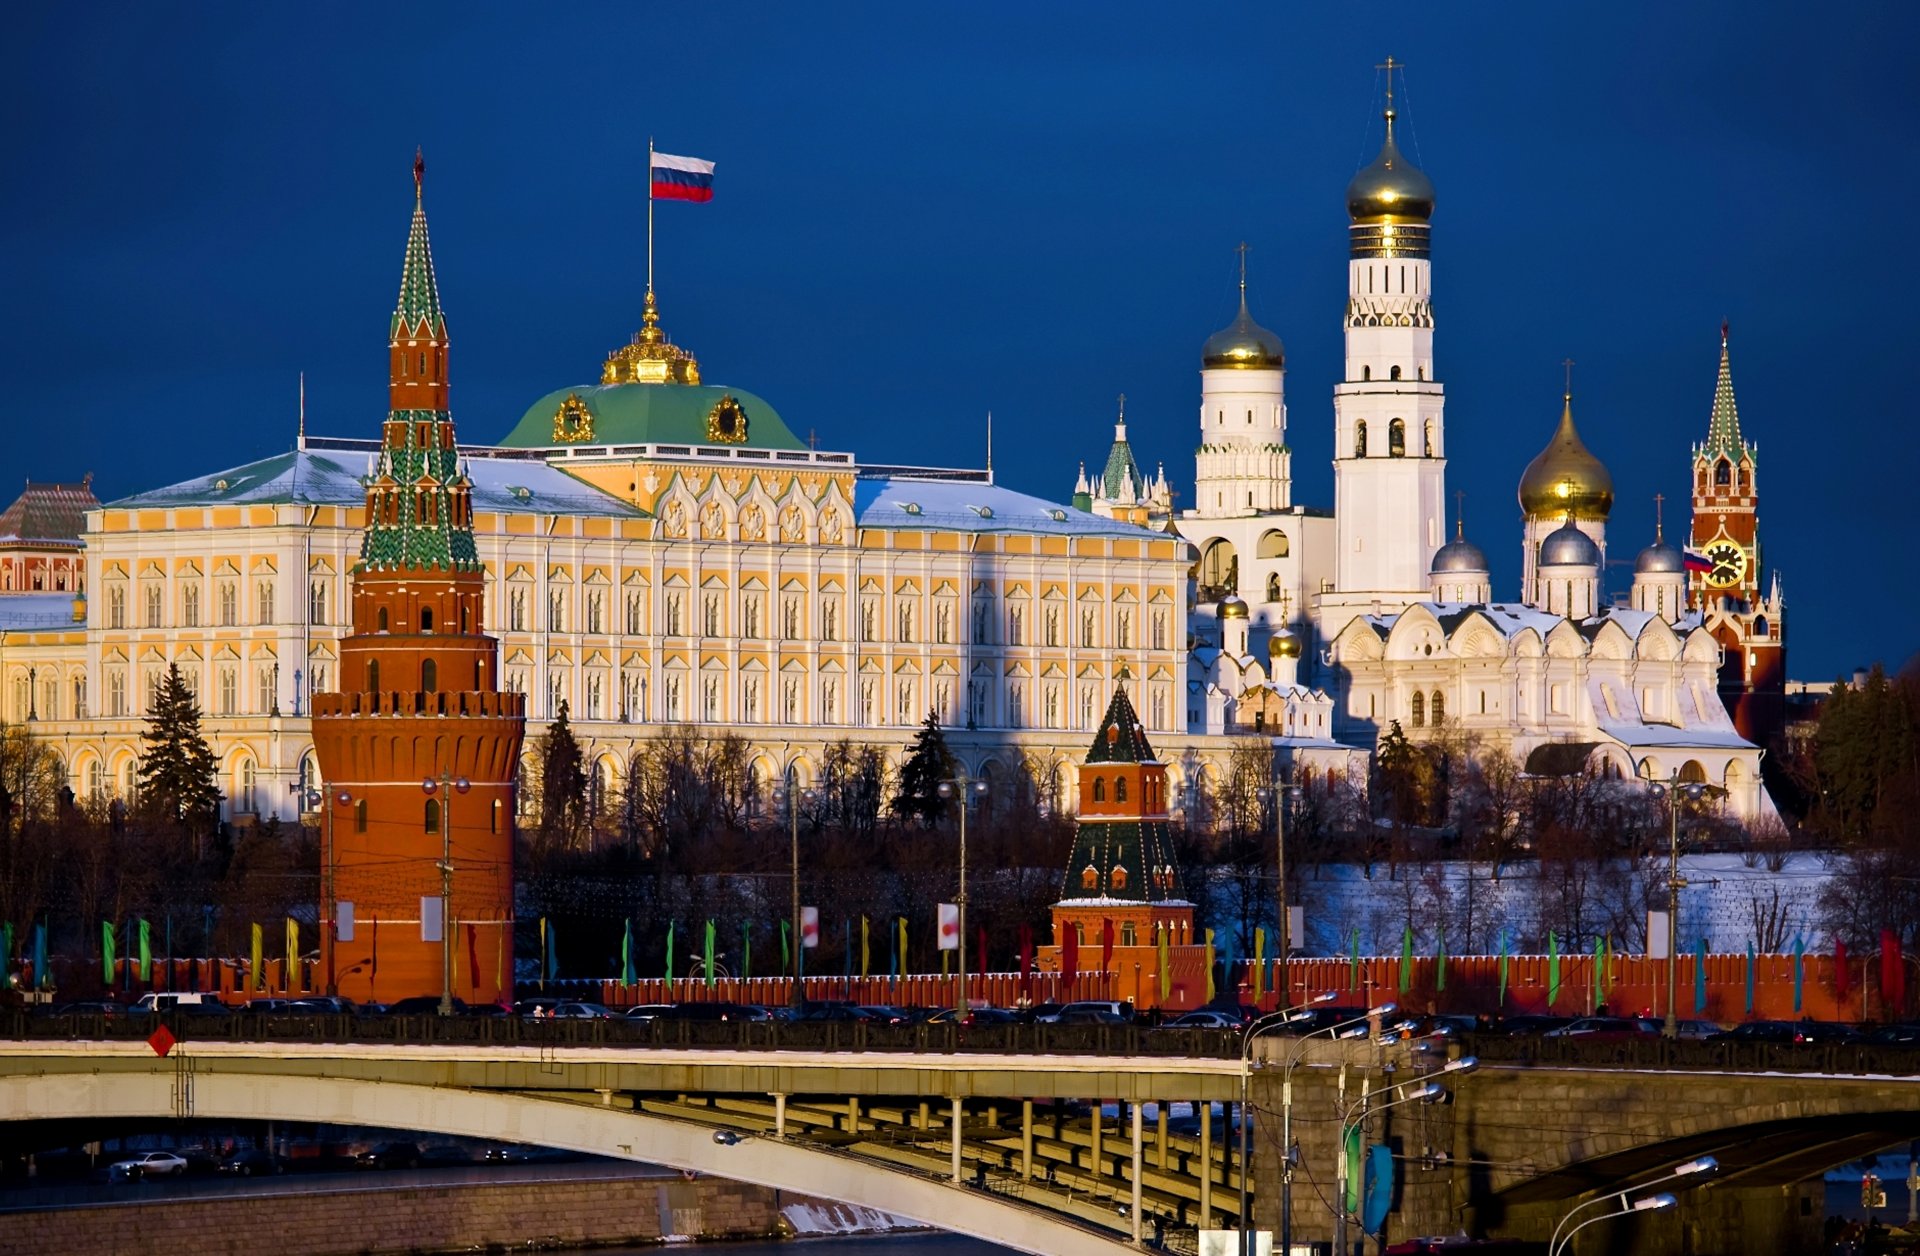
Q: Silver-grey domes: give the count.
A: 3